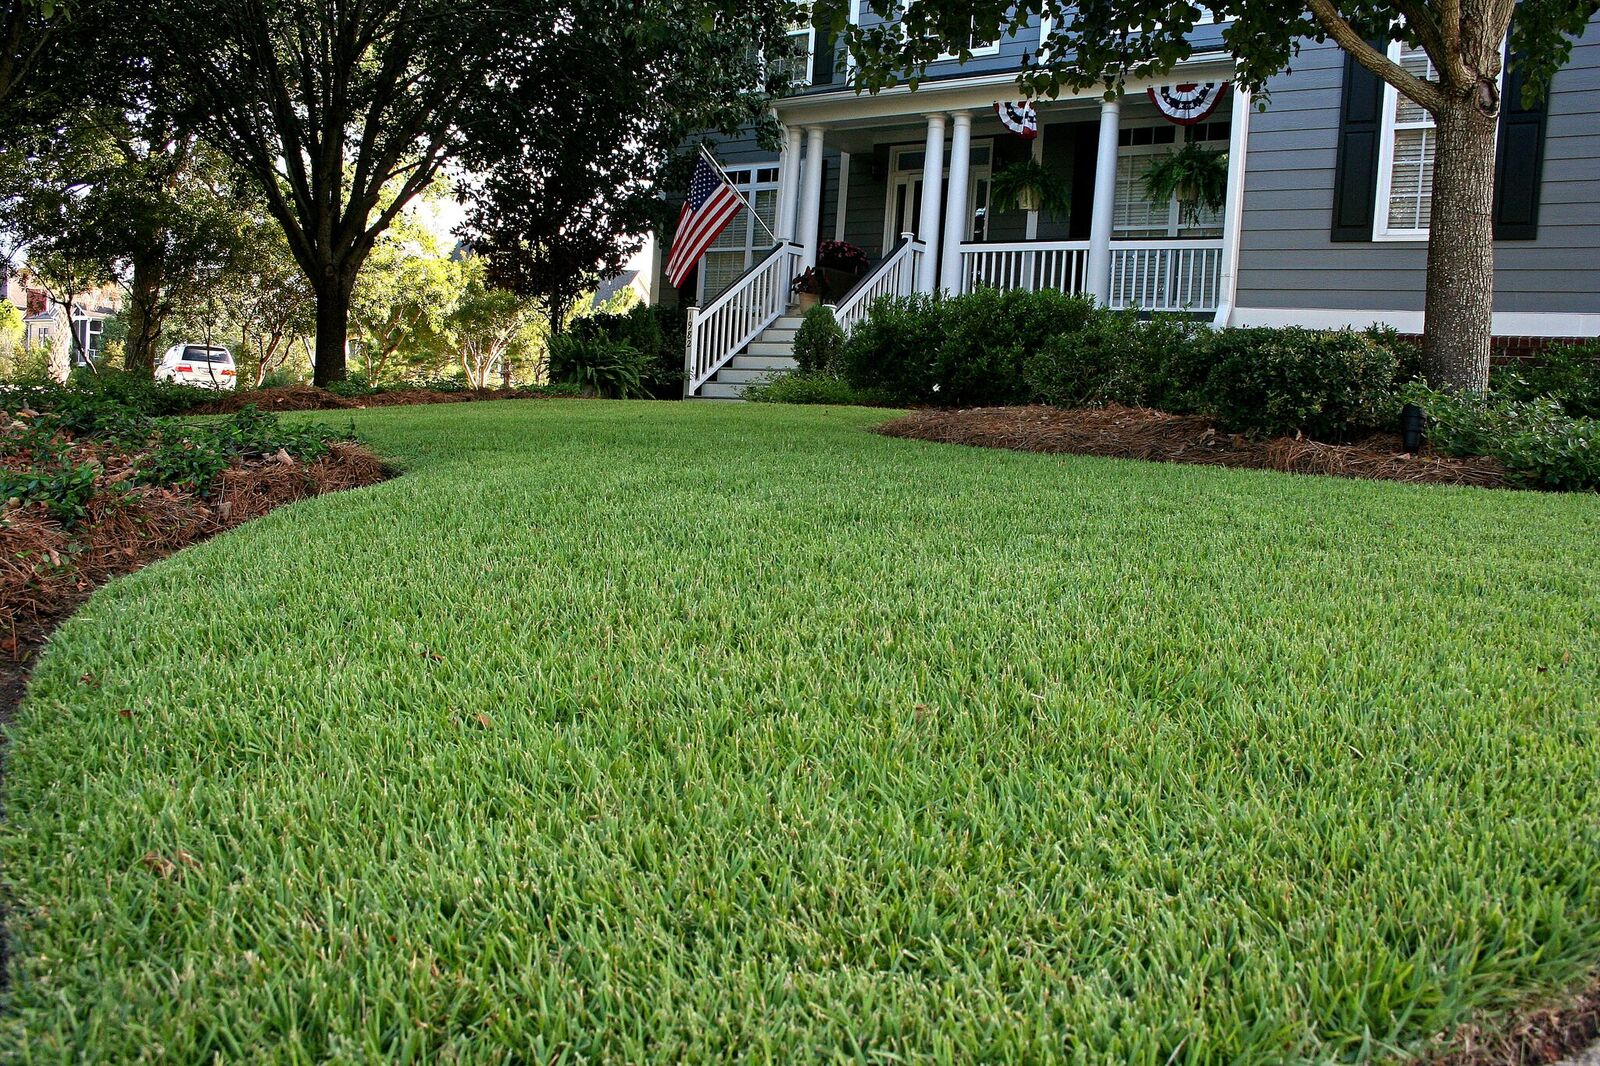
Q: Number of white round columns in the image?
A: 5